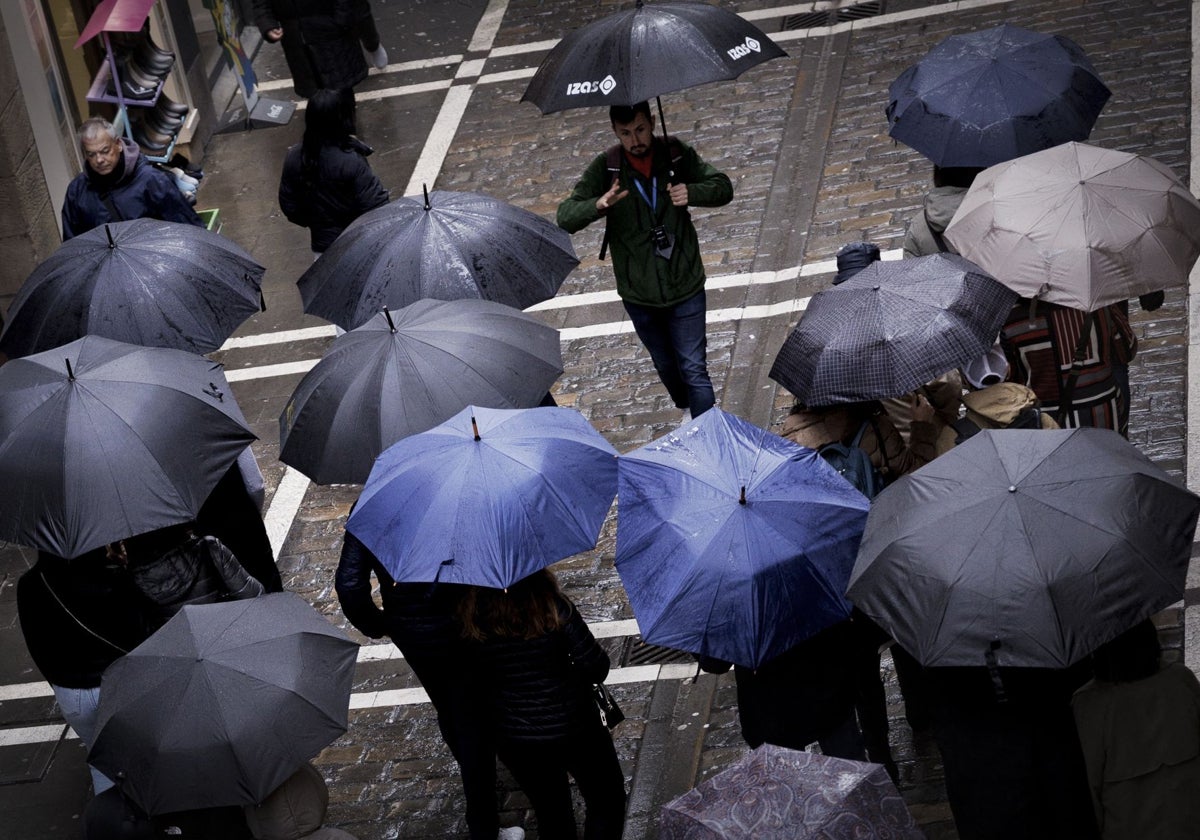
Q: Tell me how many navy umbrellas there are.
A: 1